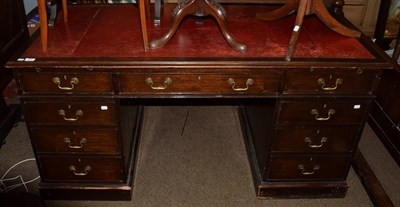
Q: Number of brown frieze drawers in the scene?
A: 3